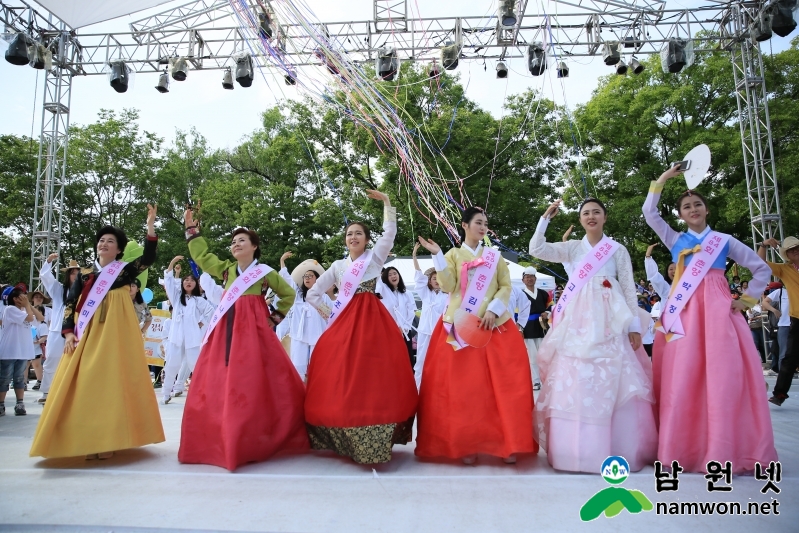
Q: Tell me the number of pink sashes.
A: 6